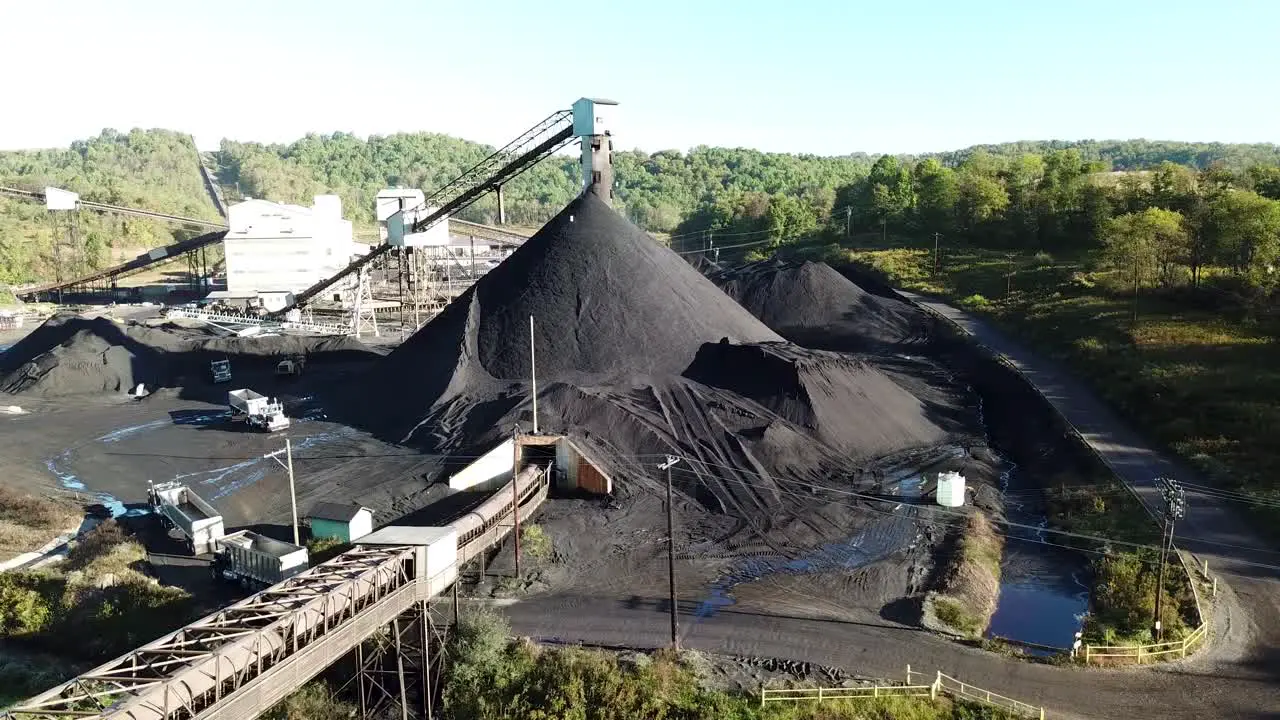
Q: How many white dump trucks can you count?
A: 3